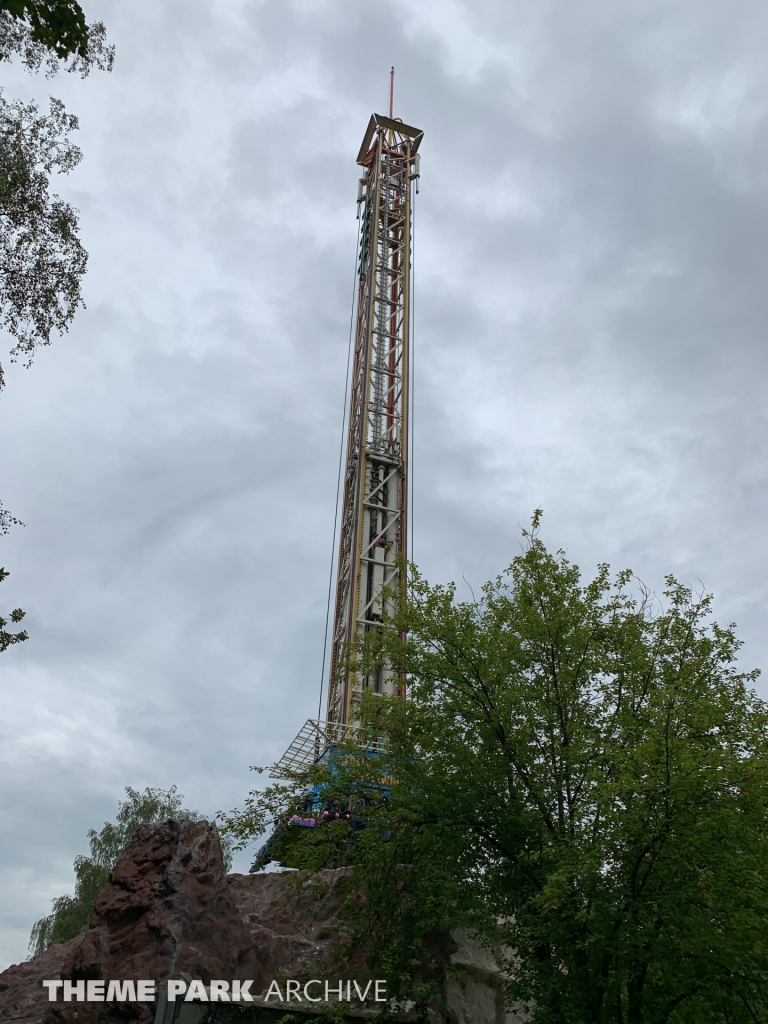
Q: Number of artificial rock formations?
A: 1